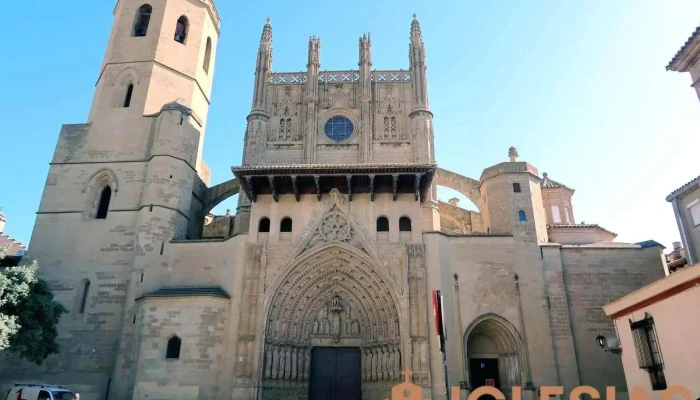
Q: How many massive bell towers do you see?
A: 1